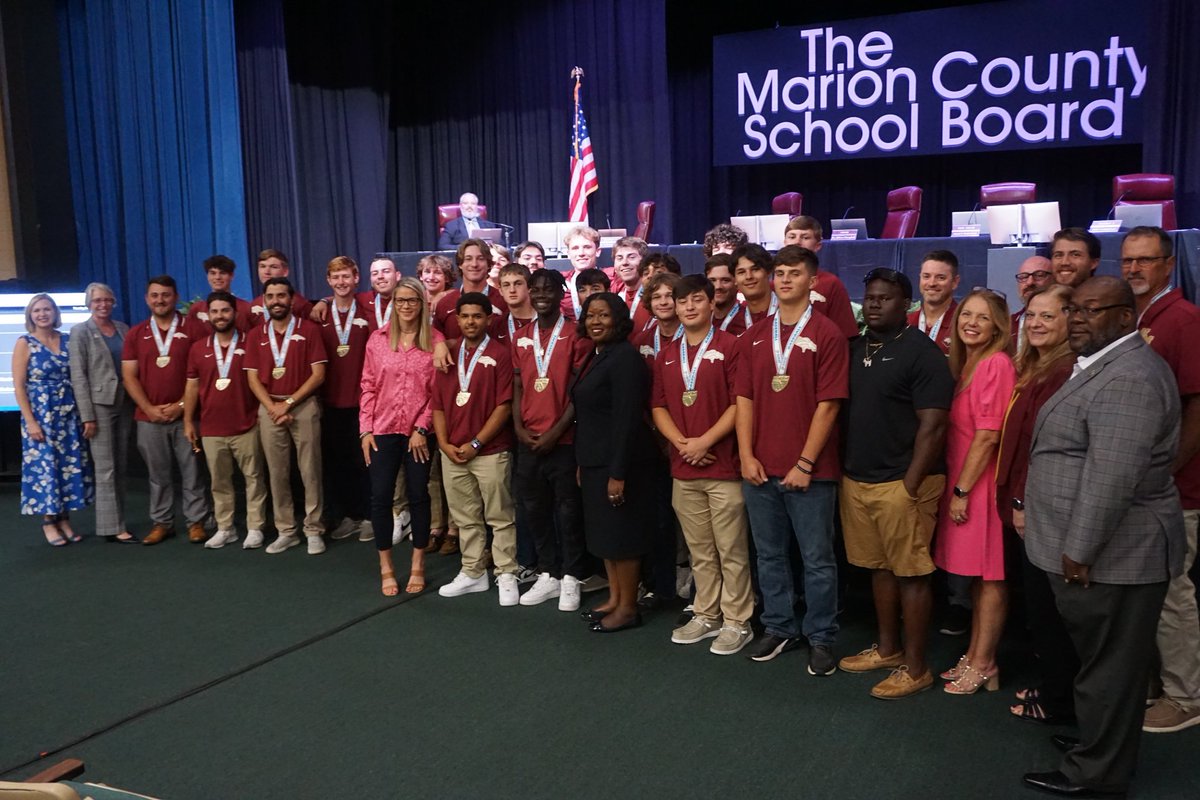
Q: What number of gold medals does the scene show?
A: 8